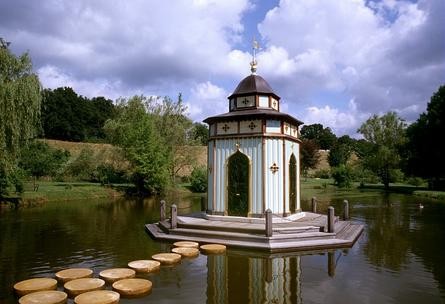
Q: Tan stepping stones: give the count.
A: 12